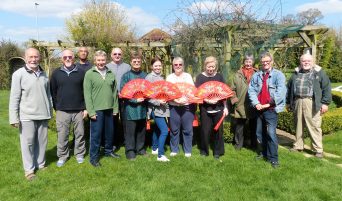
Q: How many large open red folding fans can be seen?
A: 4